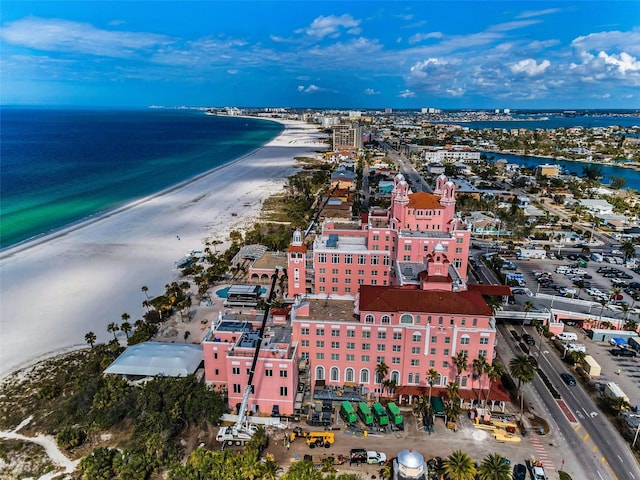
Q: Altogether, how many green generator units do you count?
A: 4